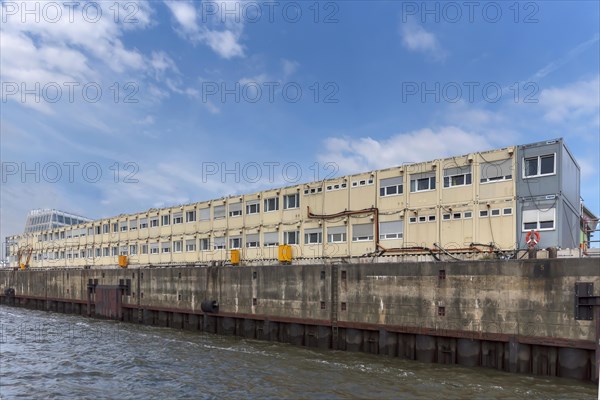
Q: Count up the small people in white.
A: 0